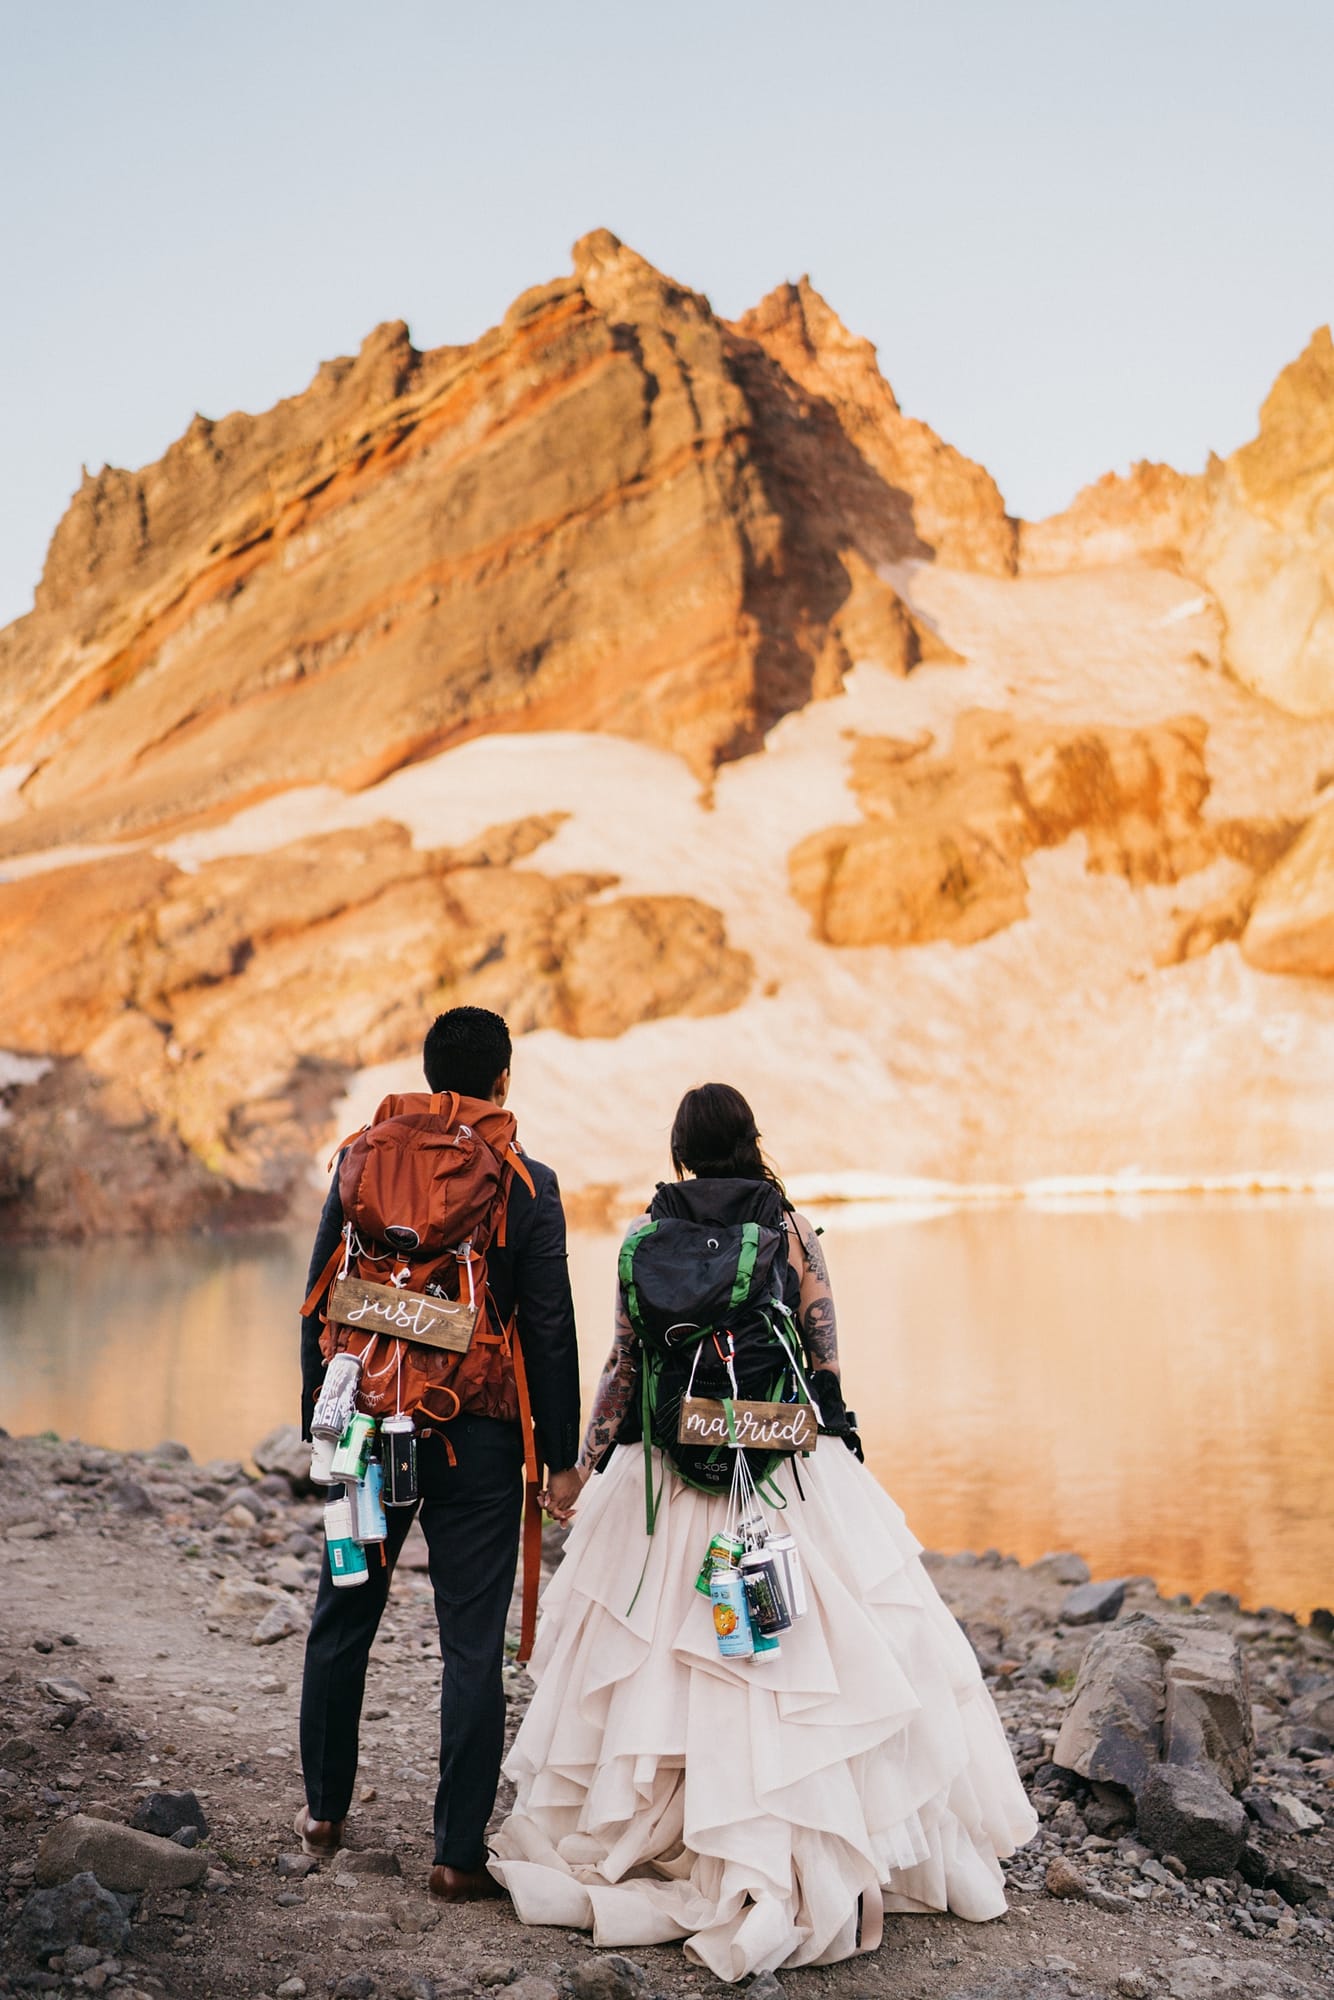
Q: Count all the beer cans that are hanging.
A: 12